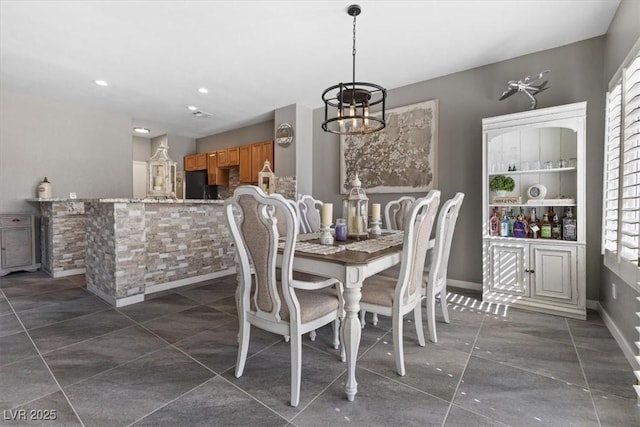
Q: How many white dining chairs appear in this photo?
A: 6